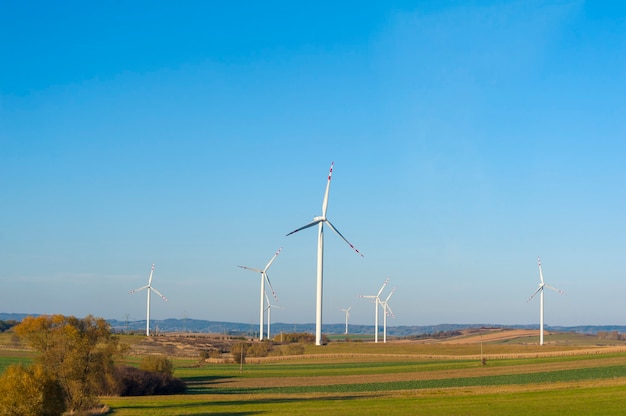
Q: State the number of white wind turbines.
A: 8